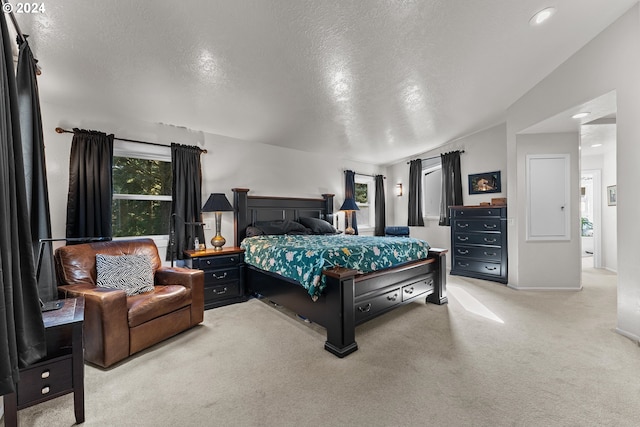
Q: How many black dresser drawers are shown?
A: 5